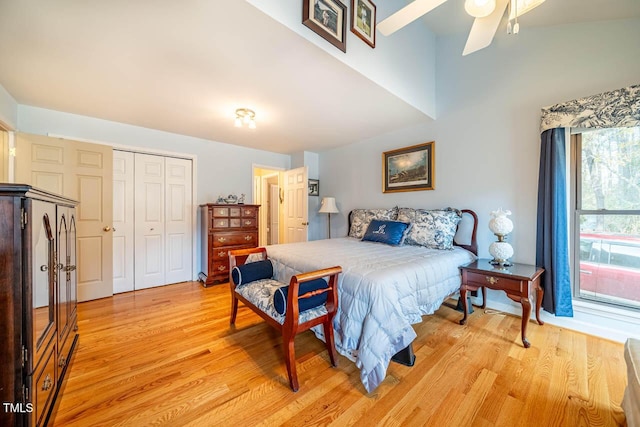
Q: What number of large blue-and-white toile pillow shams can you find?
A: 2